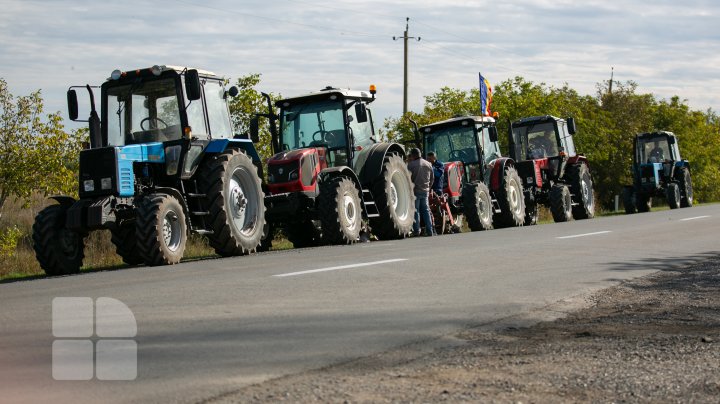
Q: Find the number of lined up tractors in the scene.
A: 5